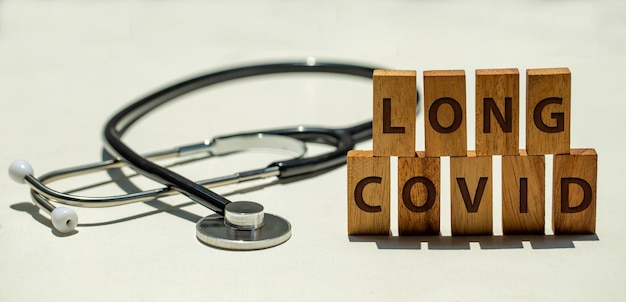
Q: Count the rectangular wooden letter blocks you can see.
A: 9